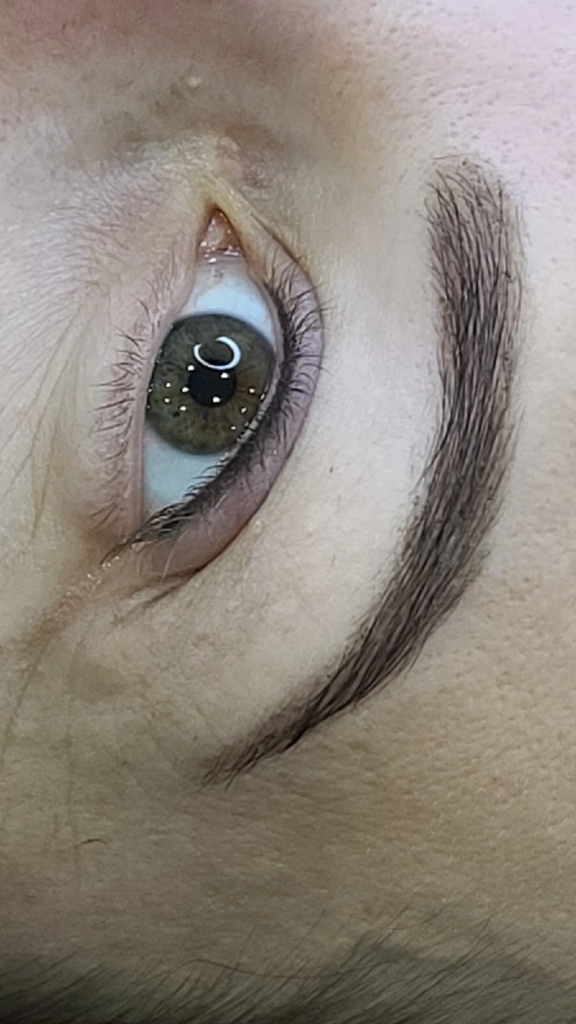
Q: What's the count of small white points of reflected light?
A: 10